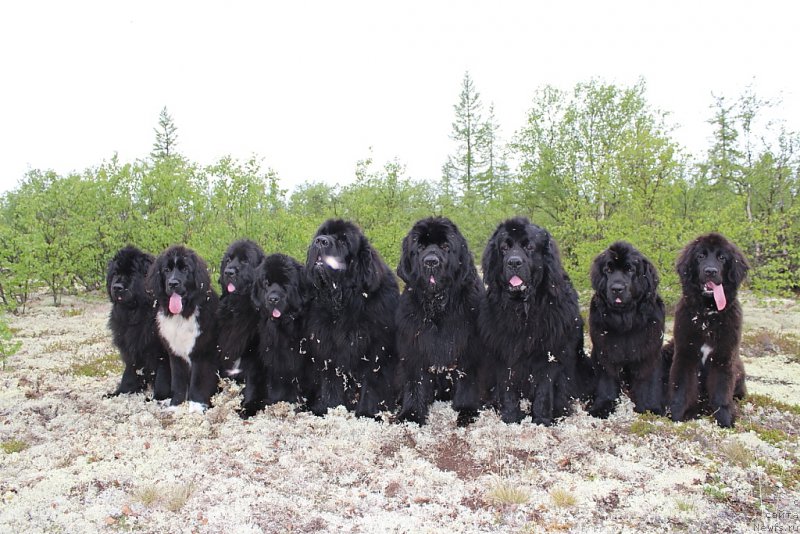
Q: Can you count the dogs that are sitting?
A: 9